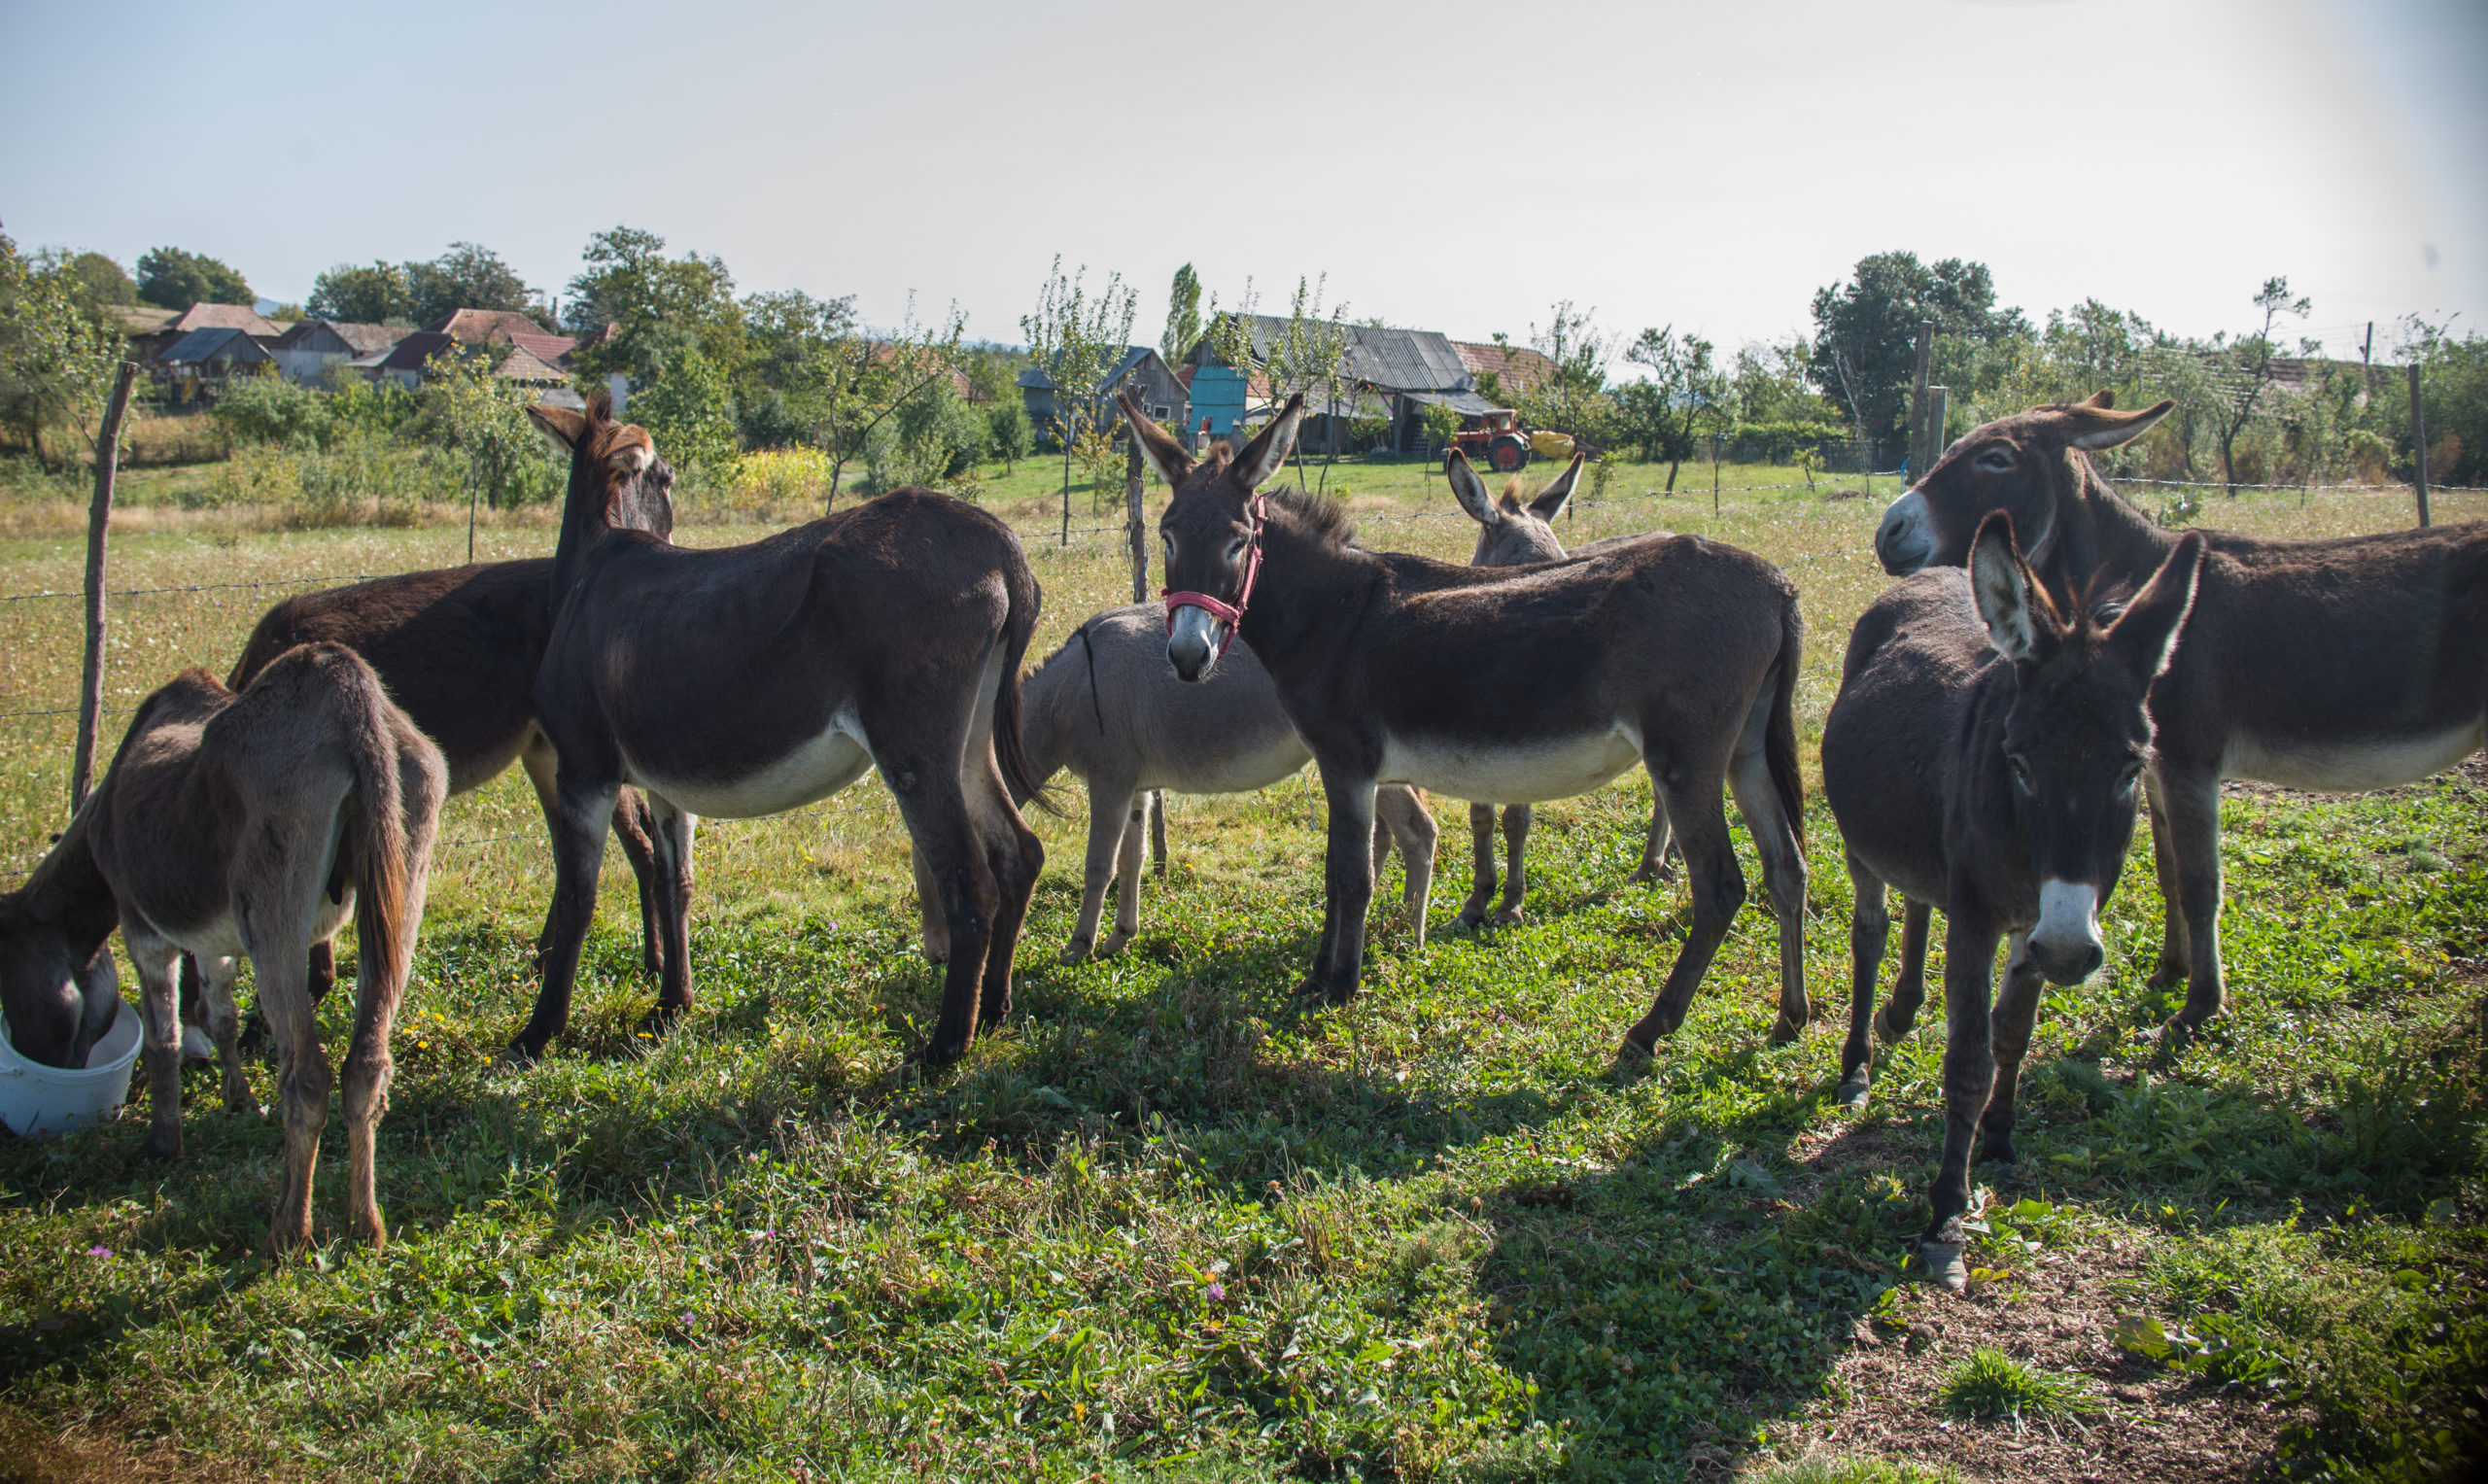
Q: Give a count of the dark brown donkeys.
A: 5